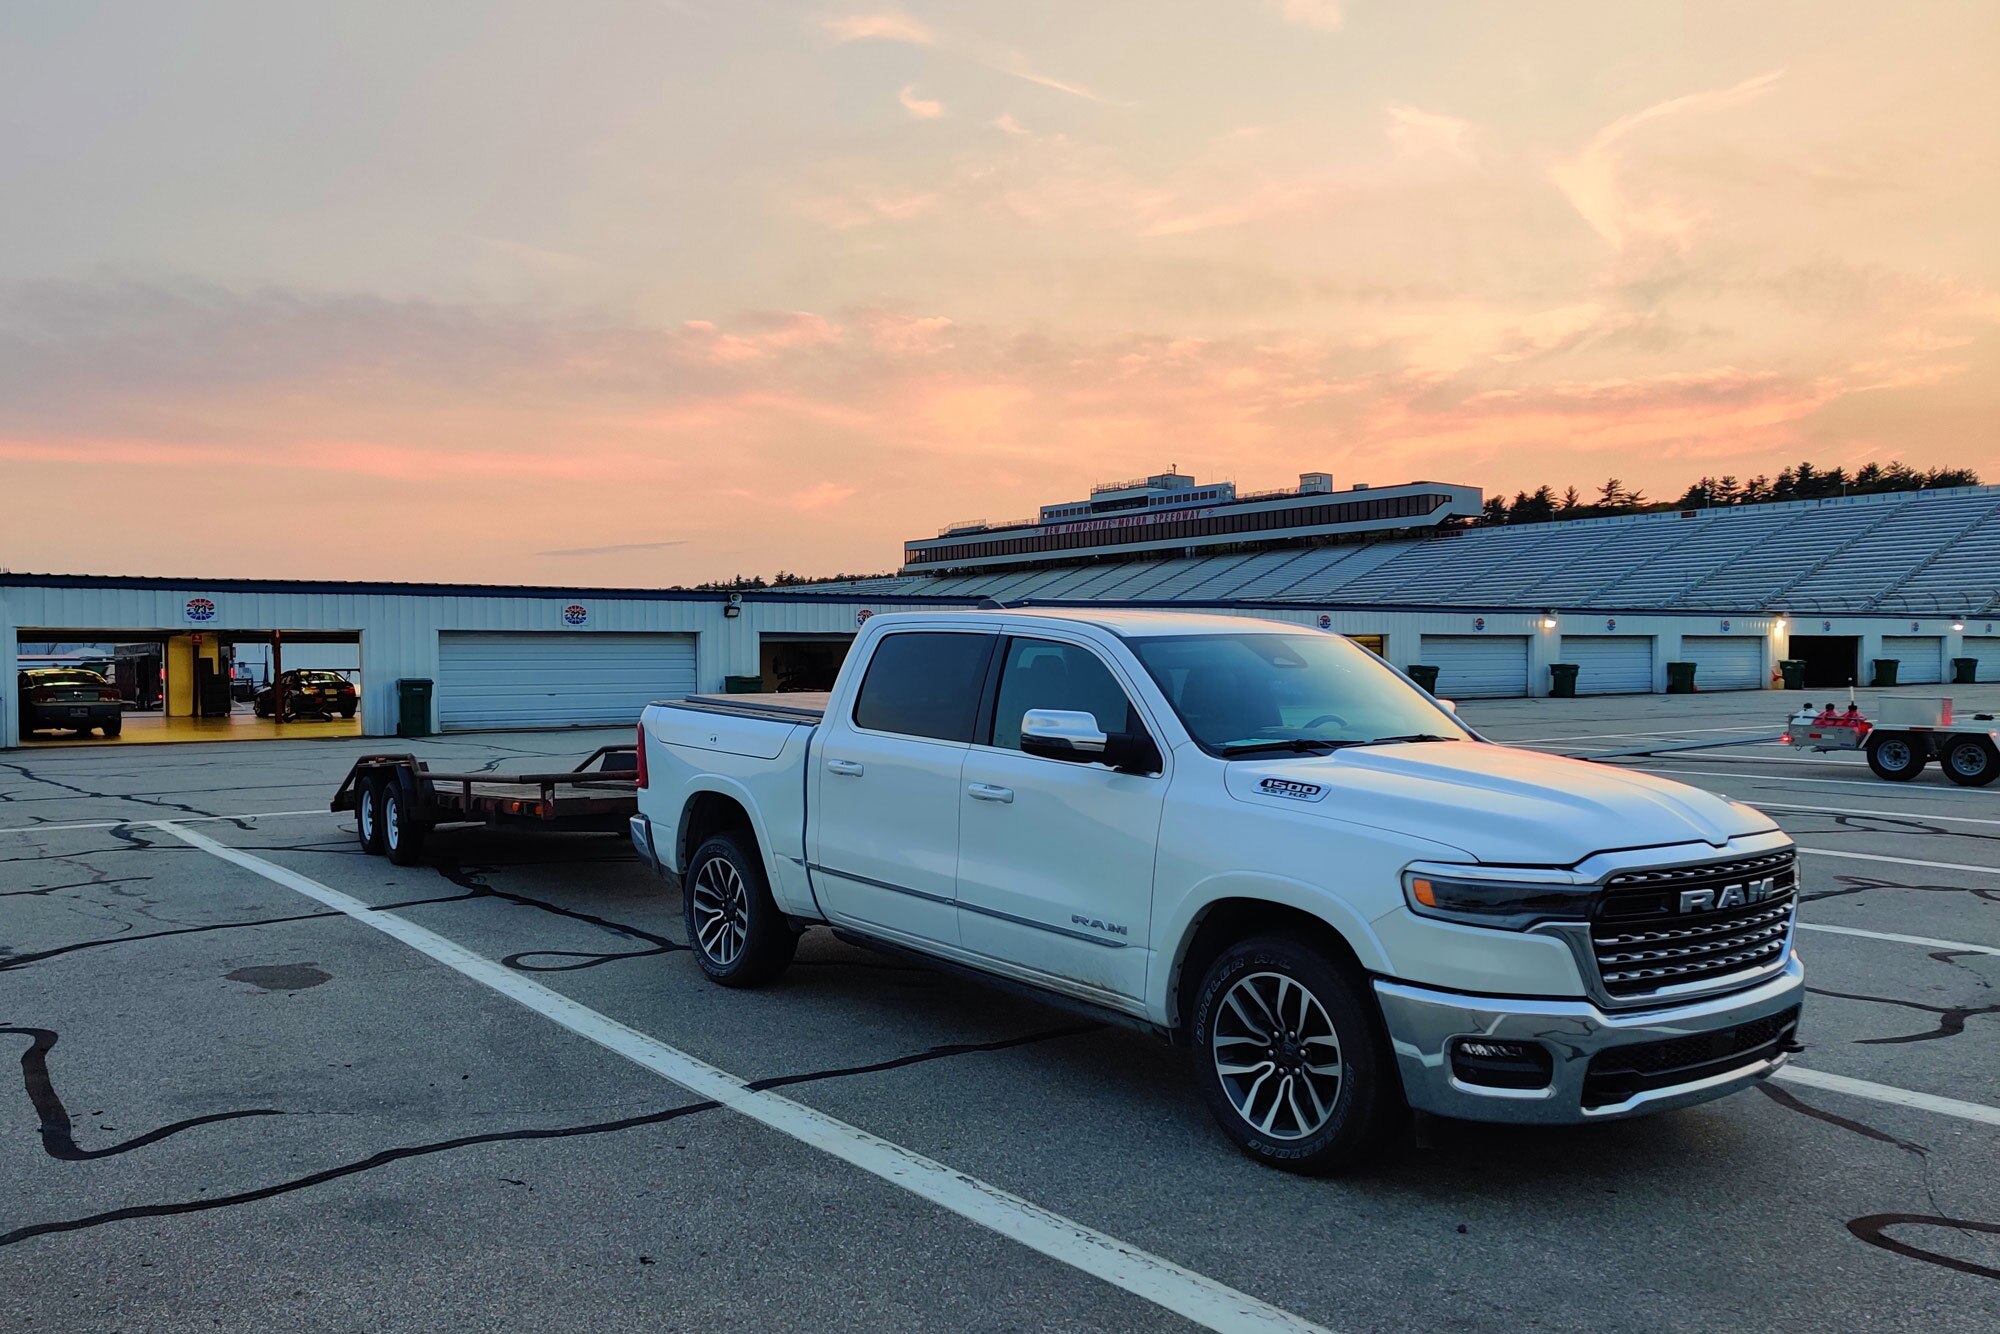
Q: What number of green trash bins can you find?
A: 8